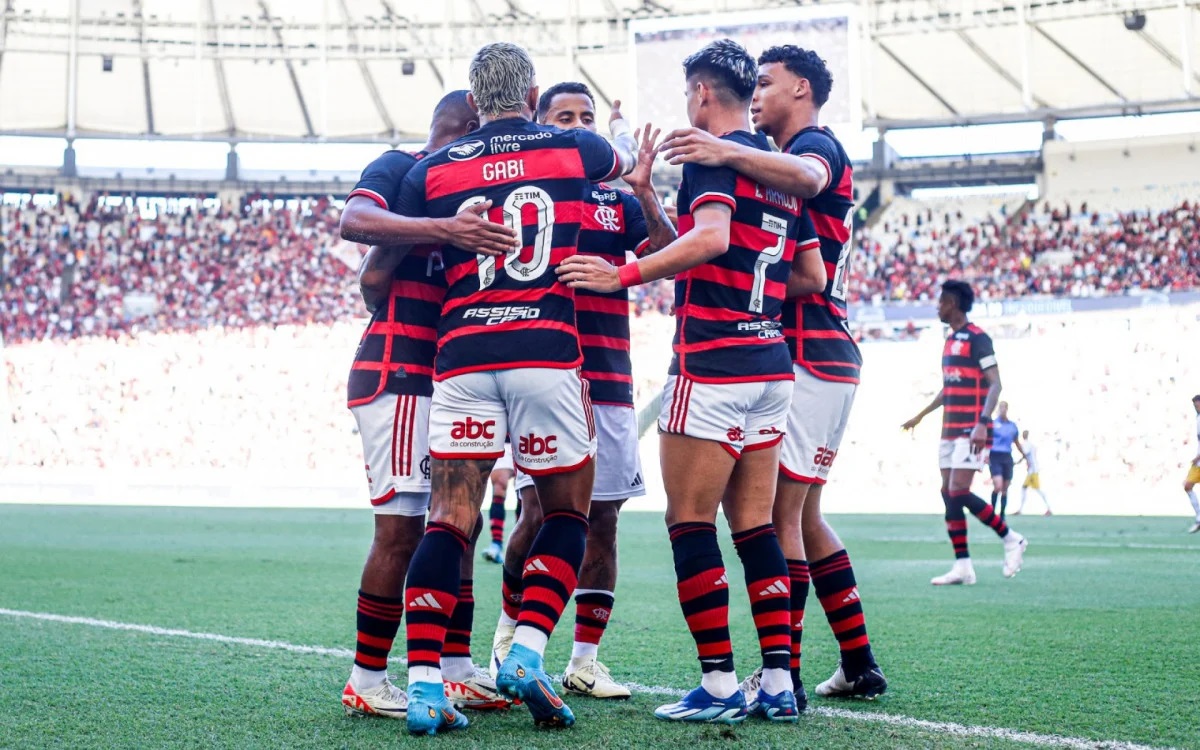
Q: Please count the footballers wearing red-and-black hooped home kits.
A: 6